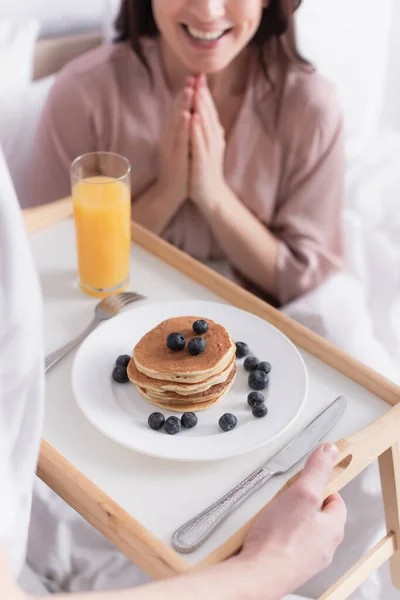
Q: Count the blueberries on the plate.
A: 15